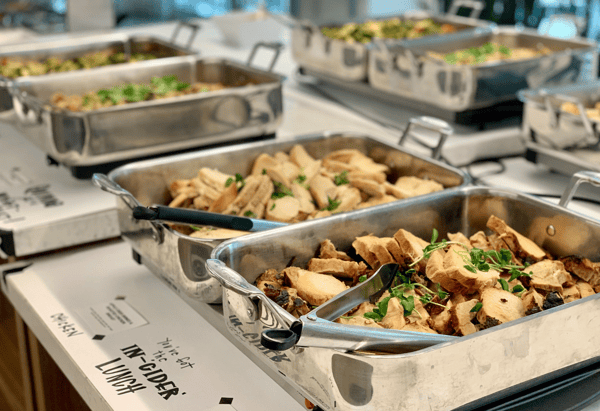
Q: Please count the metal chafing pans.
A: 7